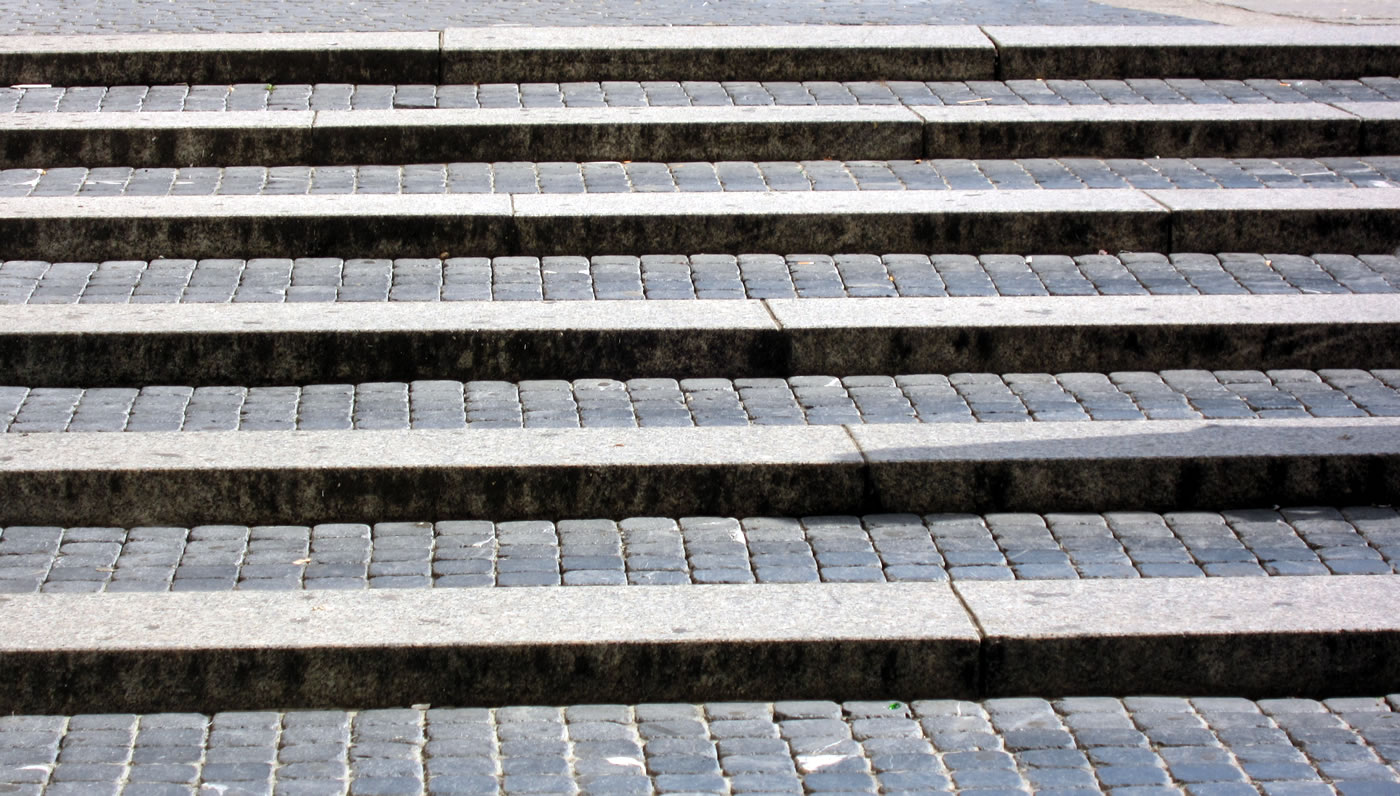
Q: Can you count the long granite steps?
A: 6